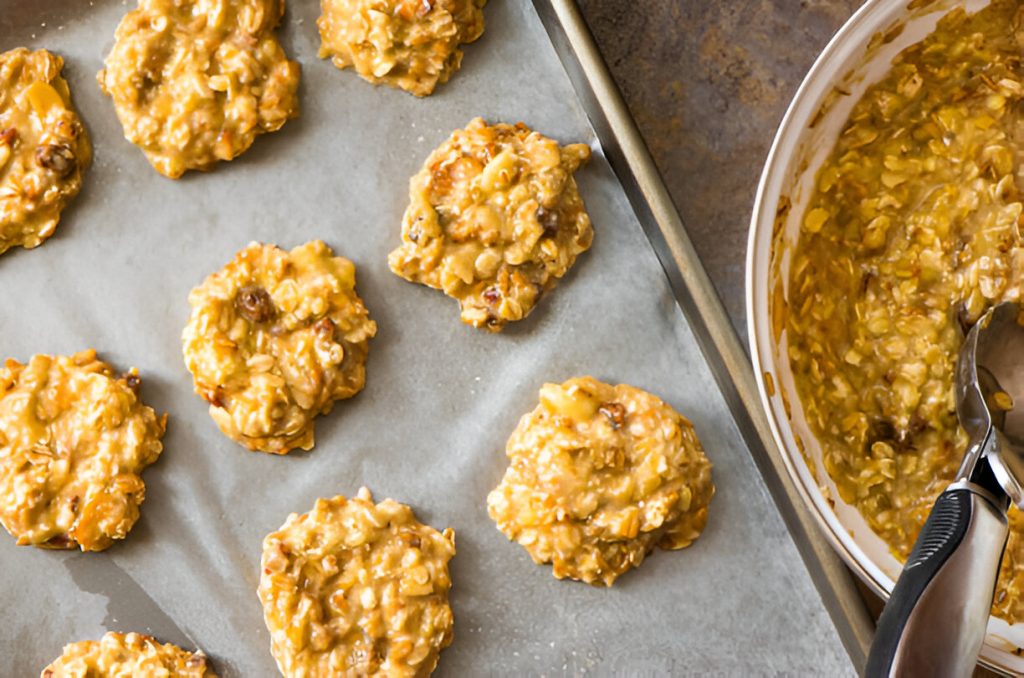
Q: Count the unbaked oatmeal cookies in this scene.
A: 9